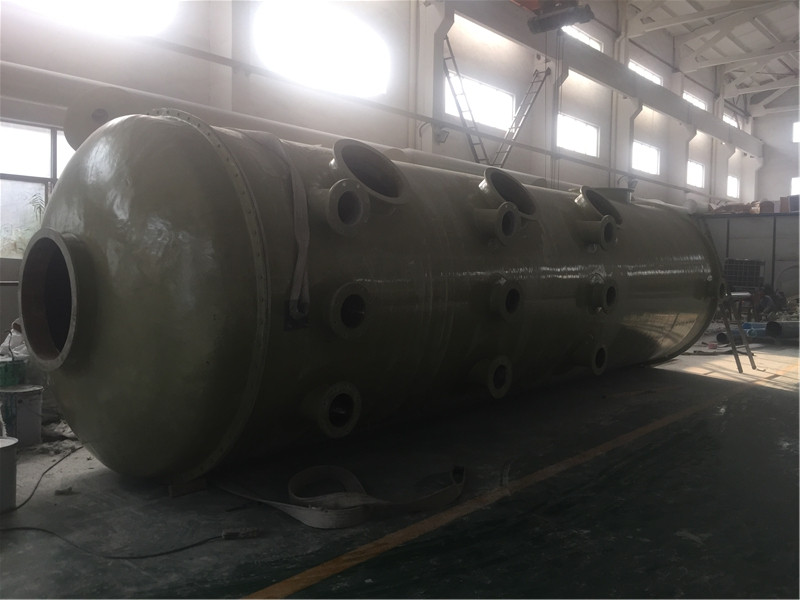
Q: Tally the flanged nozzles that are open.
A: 13